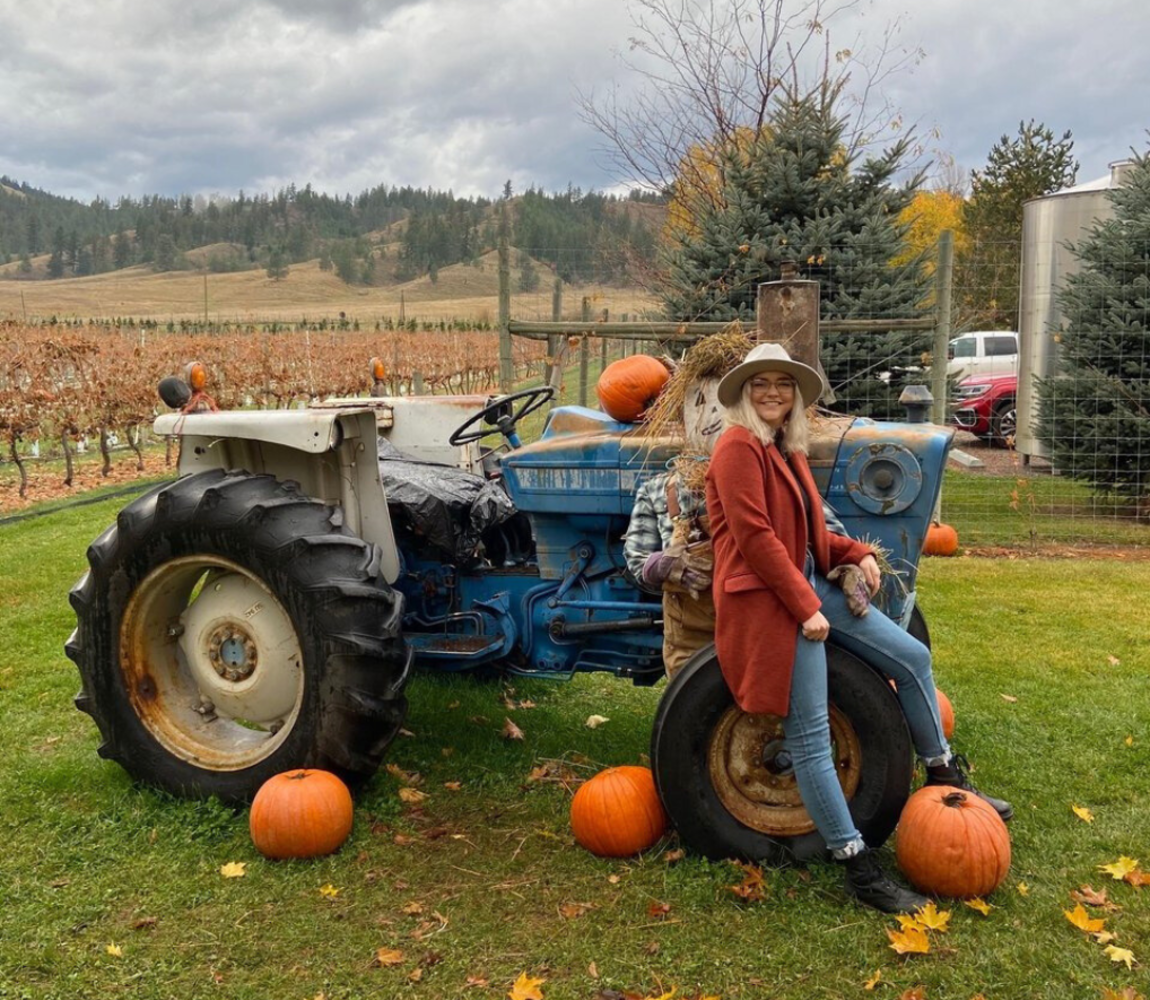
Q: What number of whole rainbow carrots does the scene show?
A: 0